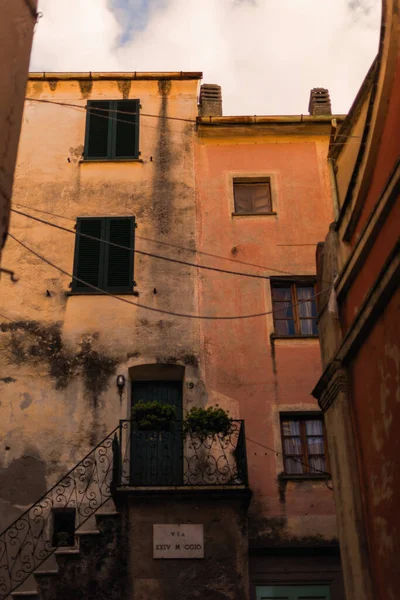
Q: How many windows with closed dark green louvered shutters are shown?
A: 2